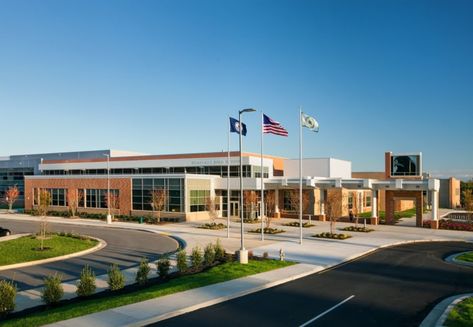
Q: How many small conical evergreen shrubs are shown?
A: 10